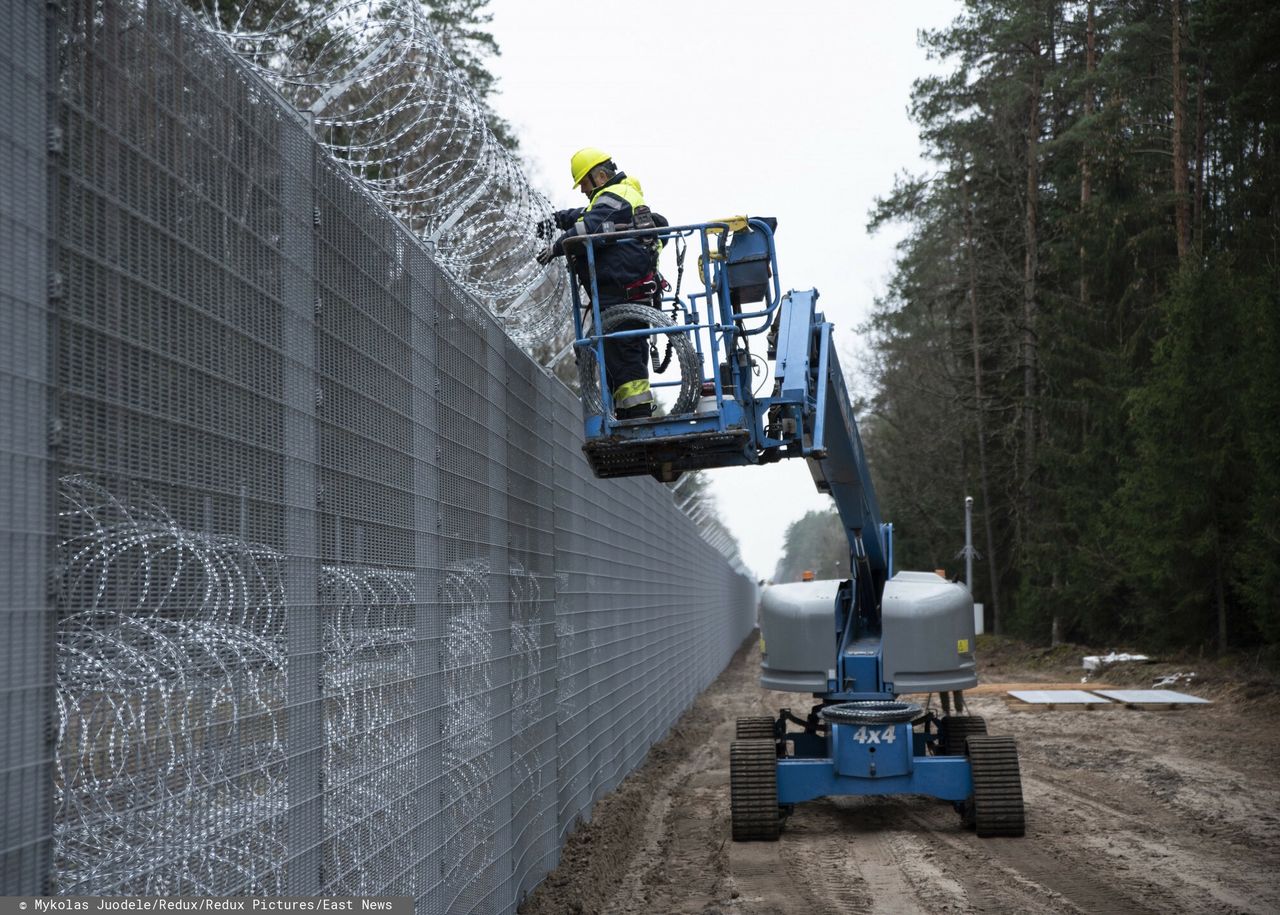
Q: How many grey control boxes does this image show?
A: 2